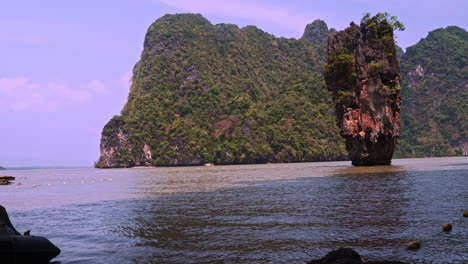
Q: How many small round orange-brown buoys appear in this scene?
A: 3